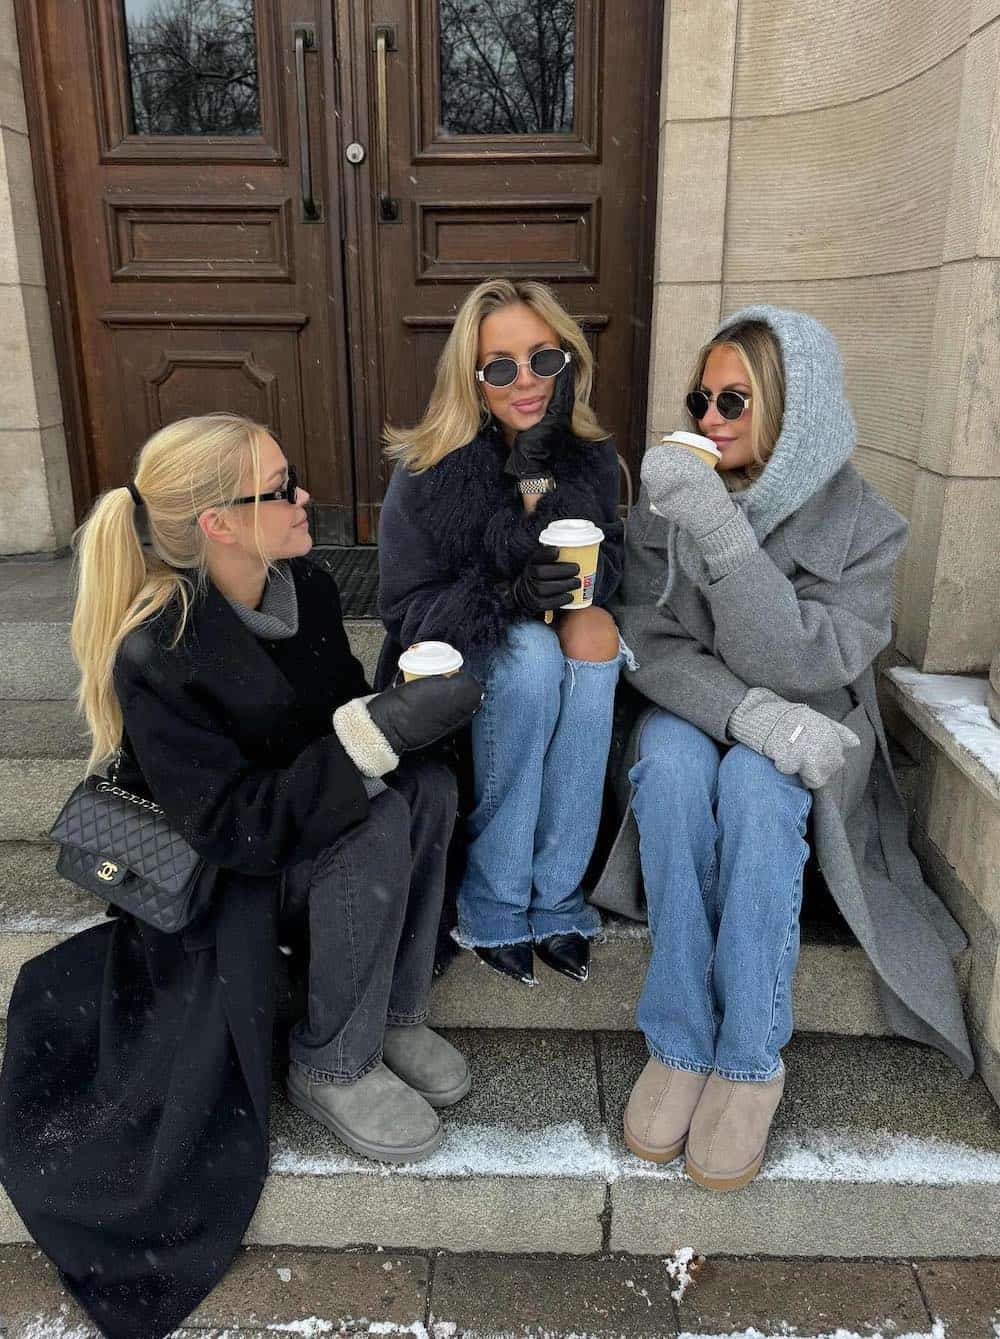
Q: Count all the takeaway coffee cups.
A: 3